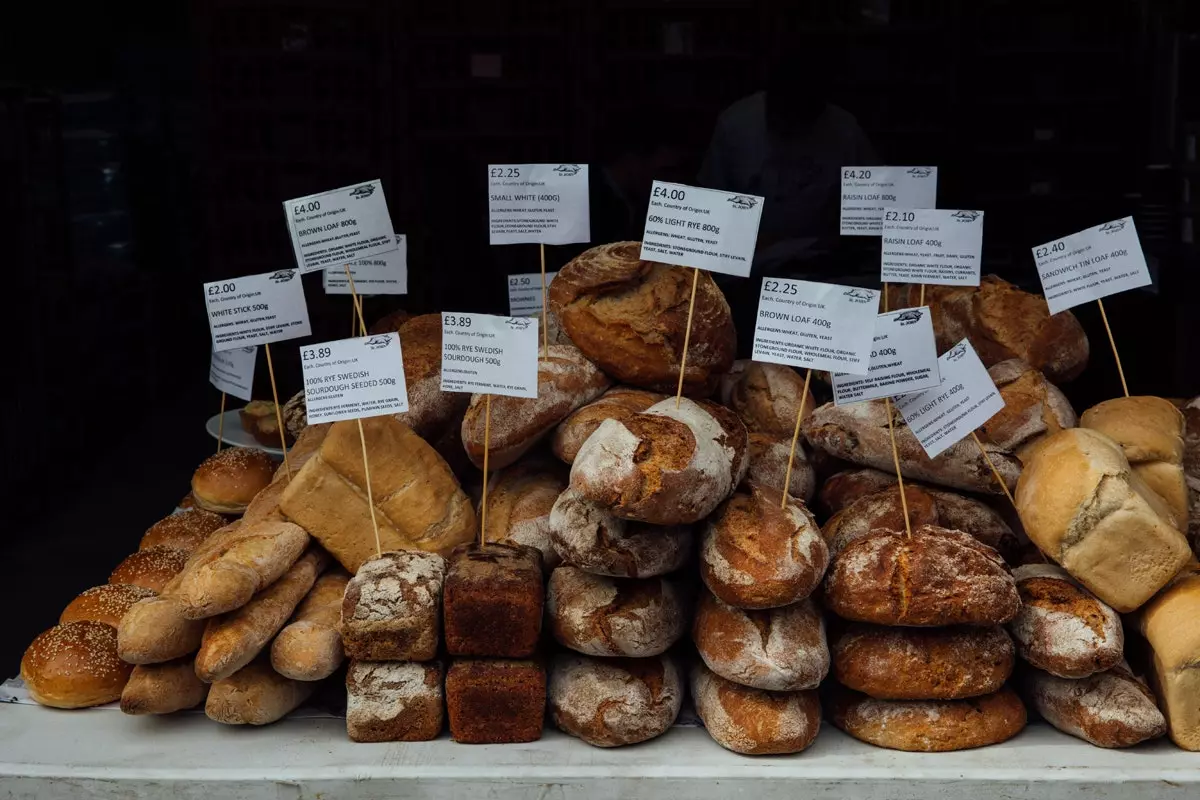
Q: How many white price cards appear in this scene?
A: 15